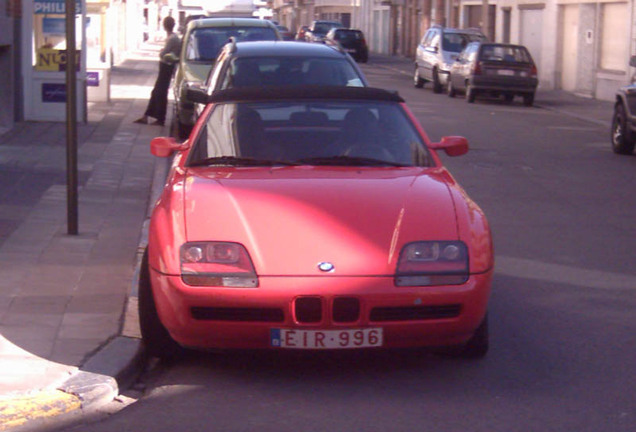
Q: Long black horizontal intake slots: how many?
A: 2